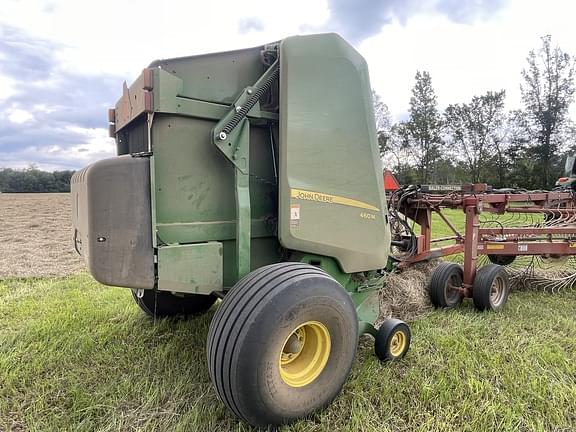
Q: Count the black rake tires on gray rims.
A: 2